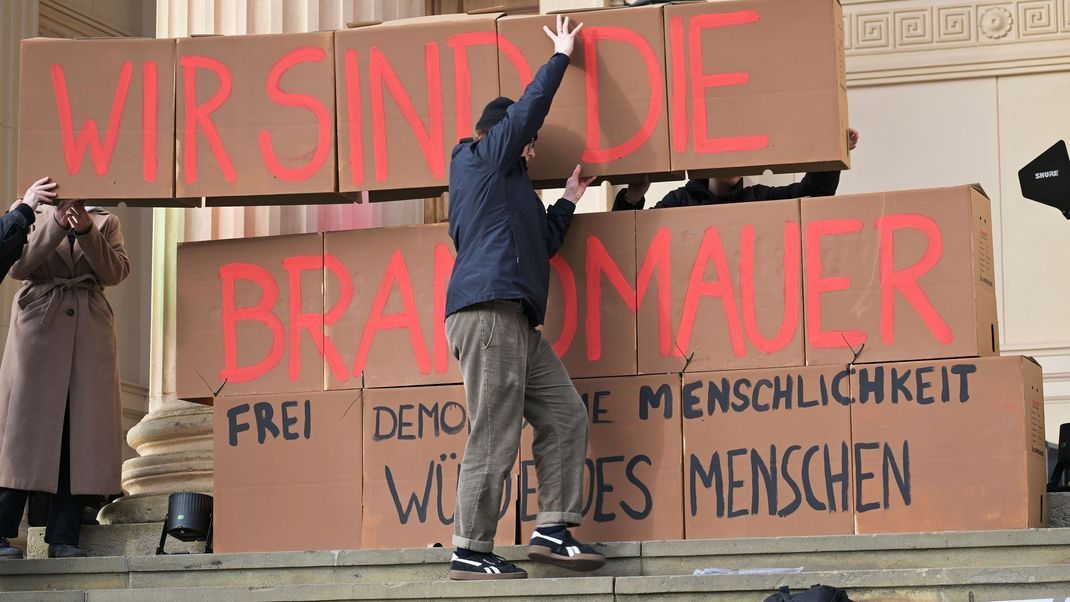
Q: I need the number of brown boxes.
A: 15